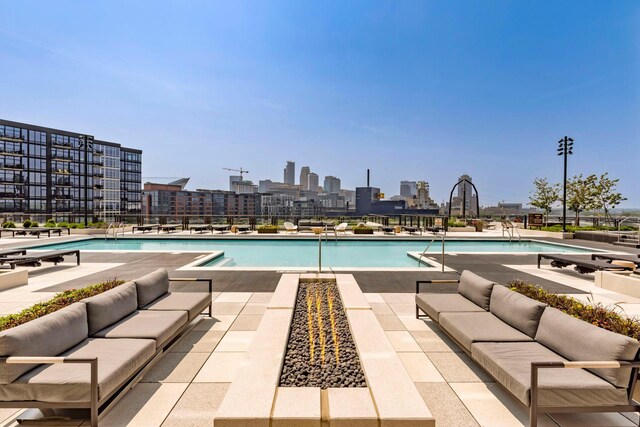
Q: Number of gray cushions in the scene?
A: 12